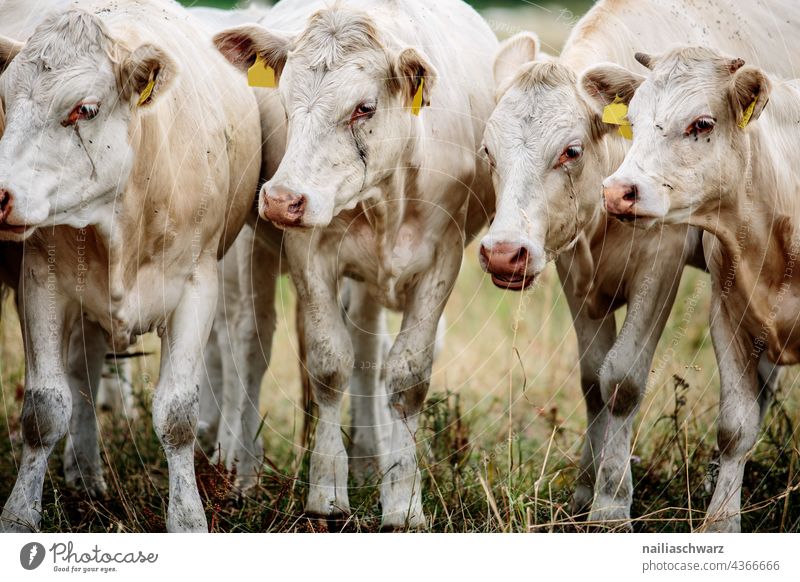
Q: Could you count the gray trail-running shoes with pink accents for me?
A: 0